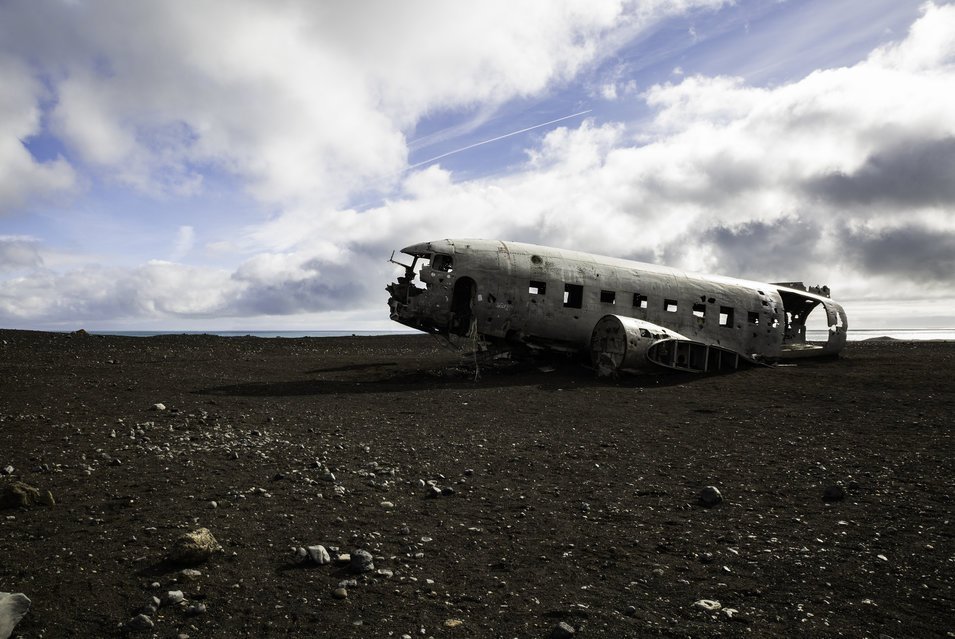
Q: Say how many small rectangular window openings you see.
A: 8